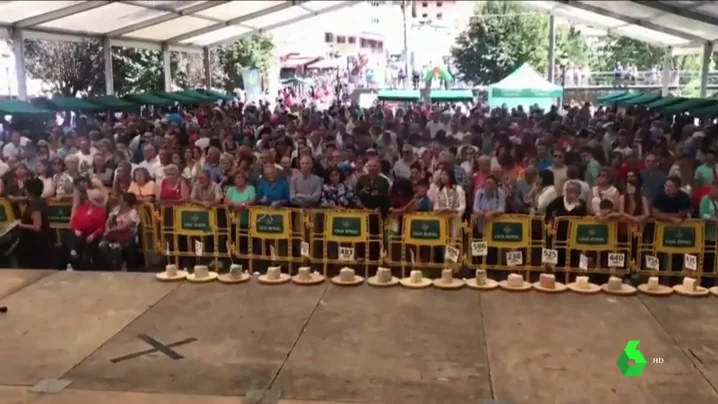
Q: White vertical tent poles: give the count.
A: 7